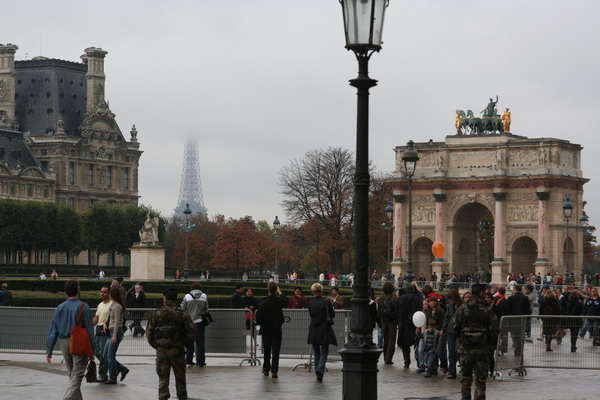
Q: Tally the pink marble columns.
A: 4